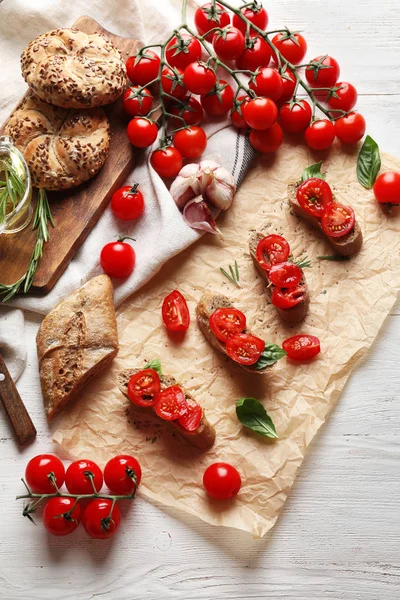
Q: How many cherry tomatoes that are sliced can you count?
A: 12